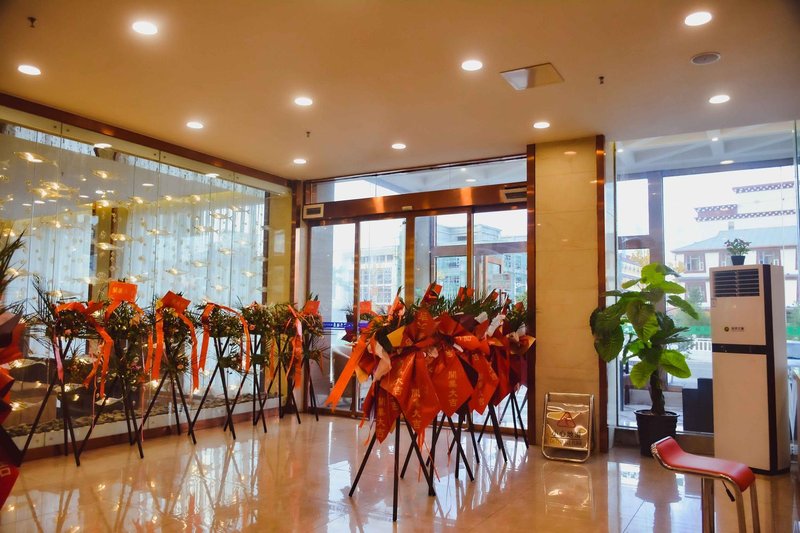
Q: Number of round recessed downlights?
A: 10